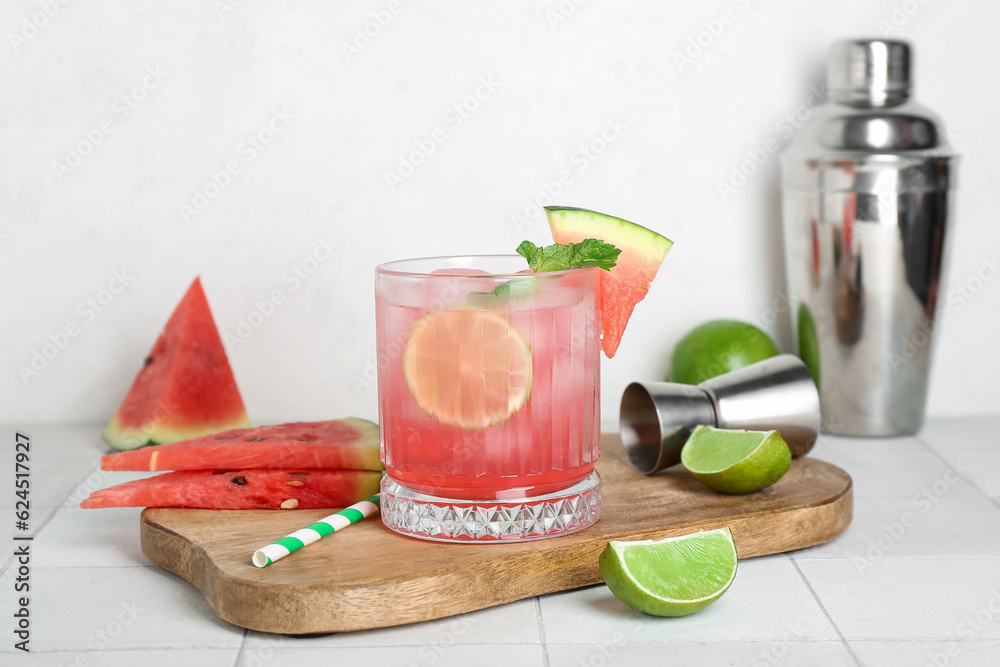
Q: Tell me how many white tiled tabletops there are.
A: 1